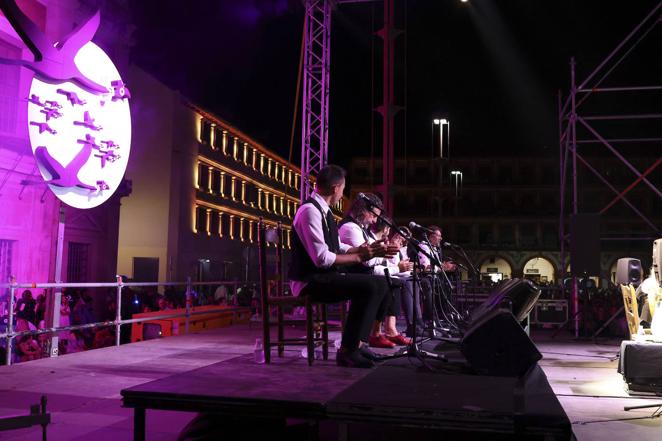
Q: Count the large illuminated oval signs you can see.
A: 1